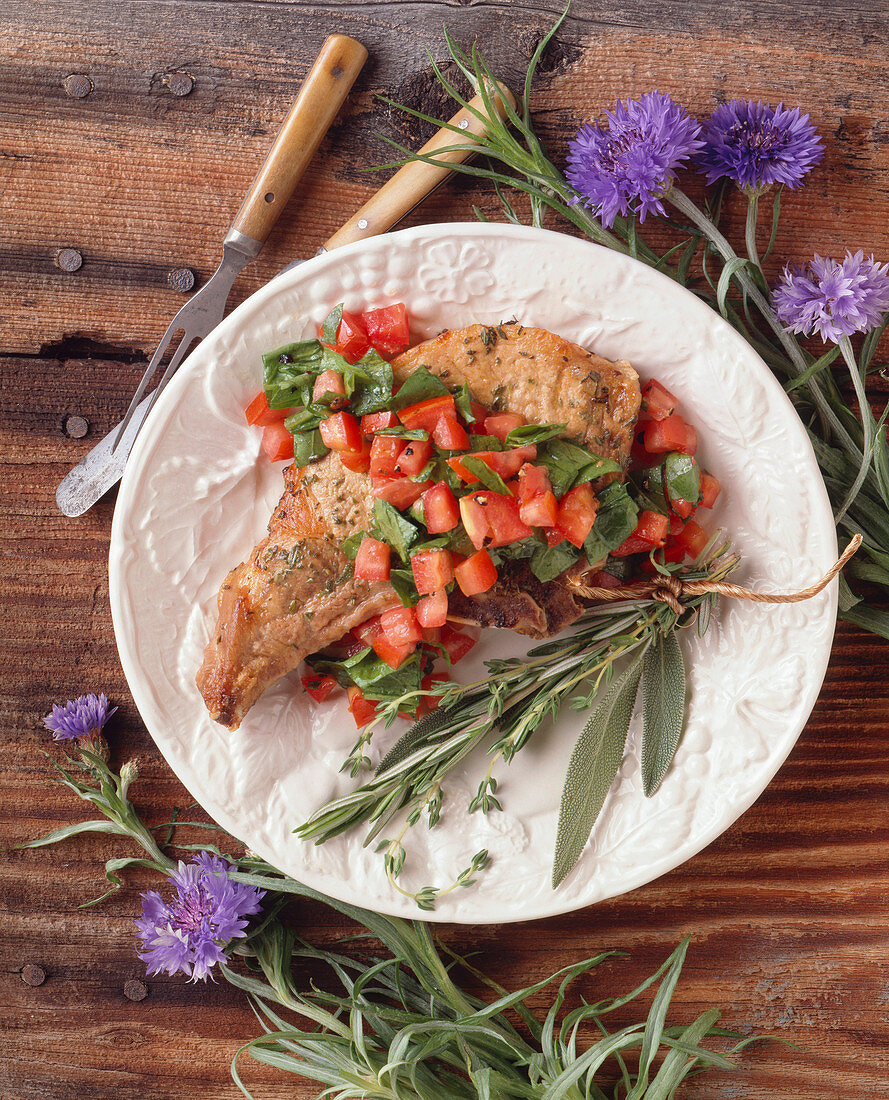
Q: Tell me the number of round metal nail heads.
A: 7